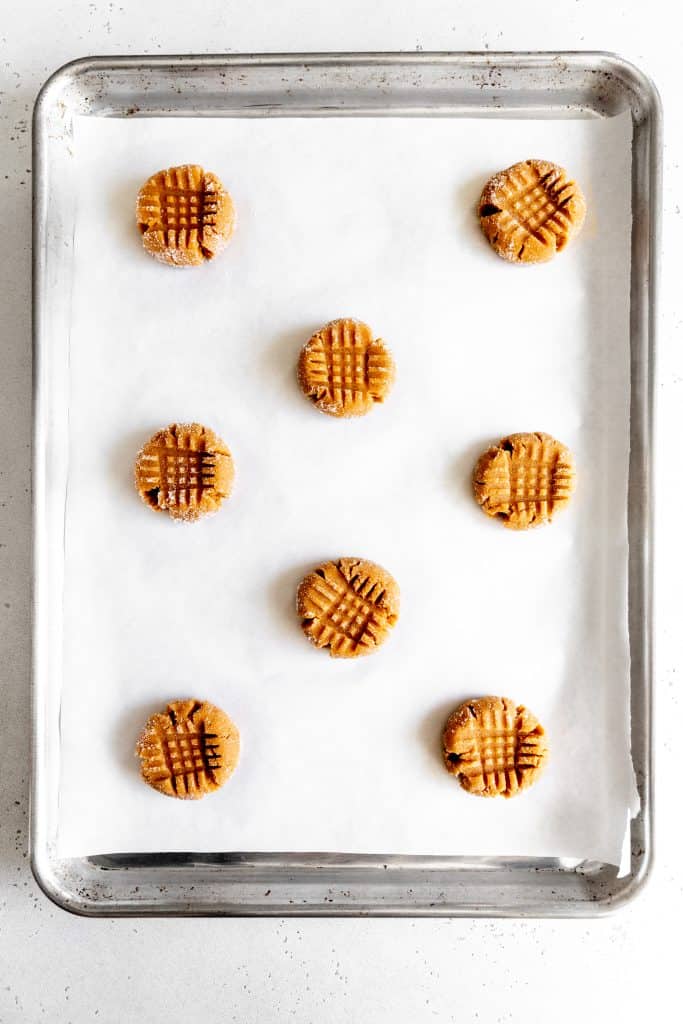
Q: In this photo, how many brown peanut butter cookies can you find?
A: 8